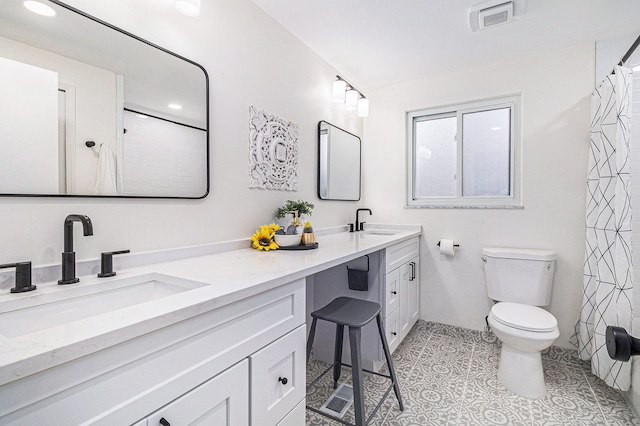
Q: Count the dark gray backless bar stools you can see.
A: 1